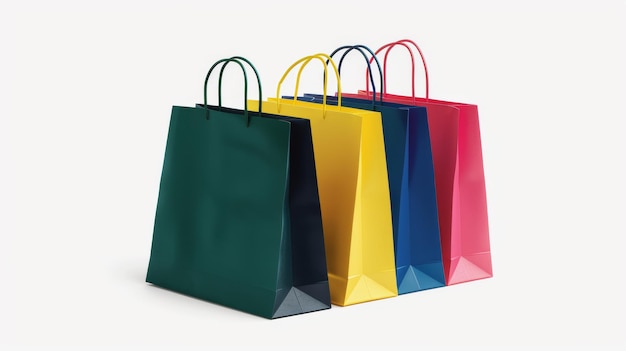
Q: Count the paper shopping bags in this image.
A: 4